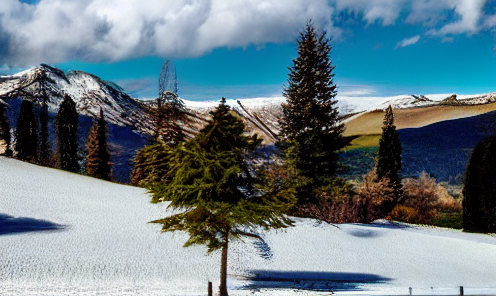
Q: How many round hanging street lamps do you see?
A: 0